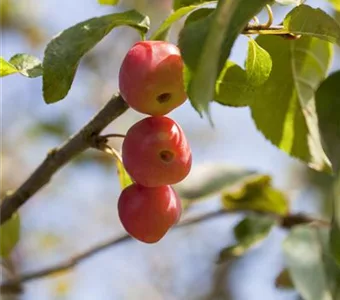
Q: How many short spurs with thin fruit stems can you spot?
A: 1